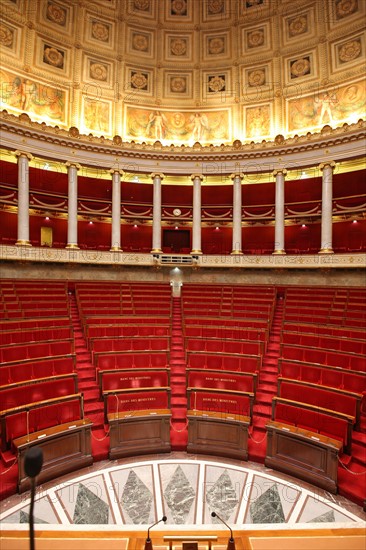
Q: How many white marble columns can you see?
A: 8